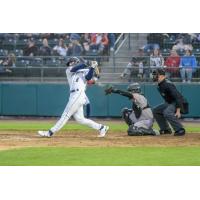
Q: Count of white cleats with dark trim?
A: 2